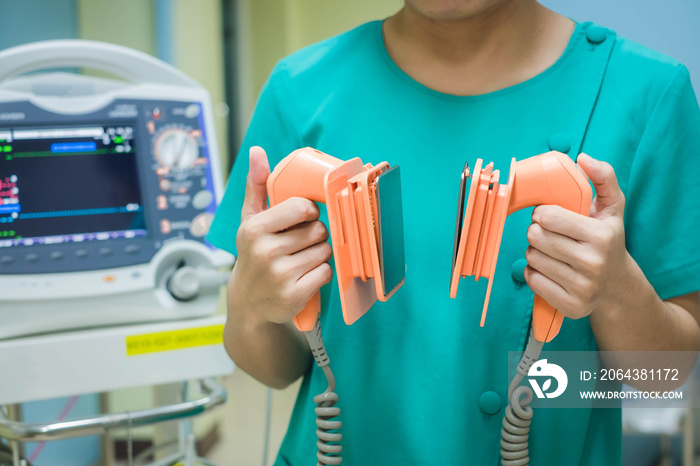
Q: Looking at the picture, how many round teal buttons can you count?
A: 4